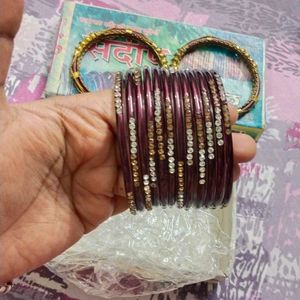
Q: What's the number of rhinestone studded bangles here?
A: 12